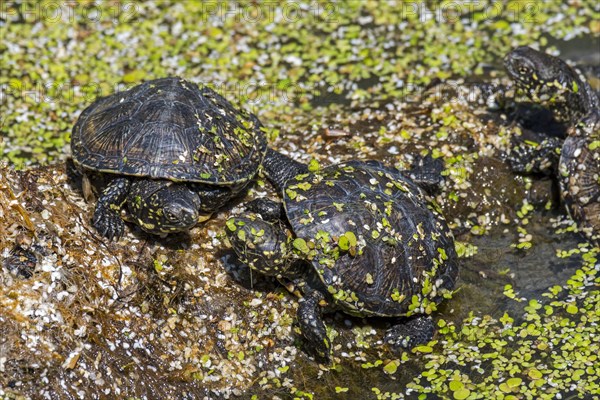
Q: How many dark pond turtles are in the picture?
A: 3